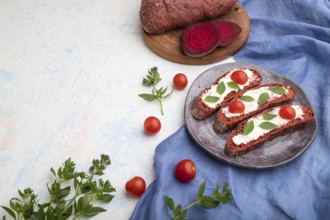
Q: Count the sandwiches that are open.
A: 3